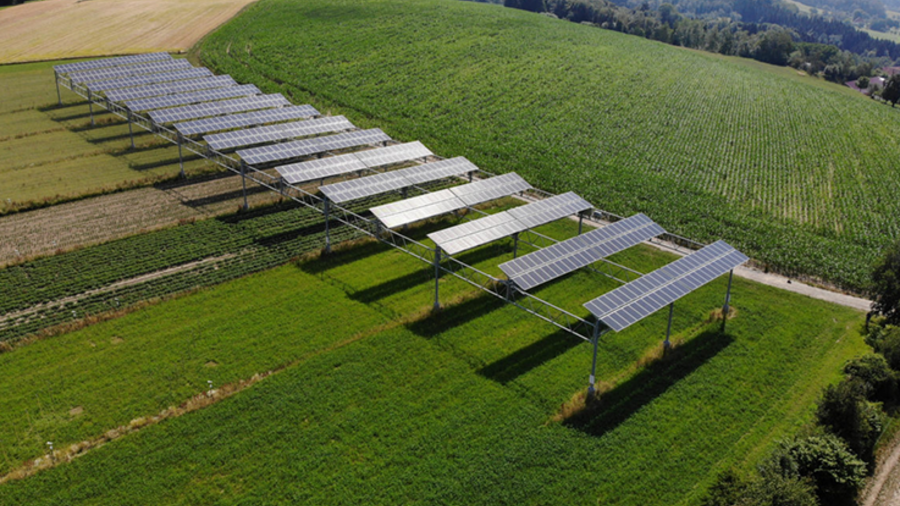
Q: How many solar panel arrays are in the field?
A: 15